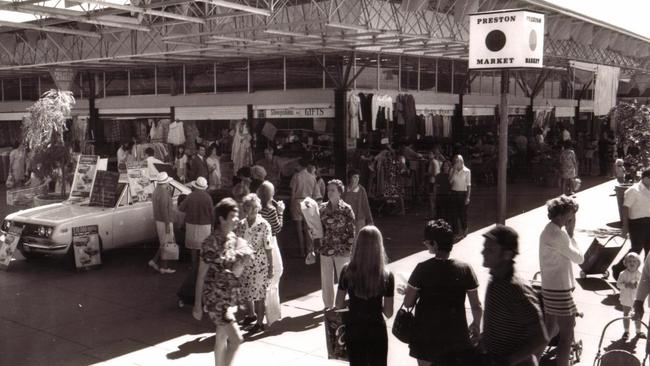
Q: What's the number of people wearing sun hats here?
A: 2